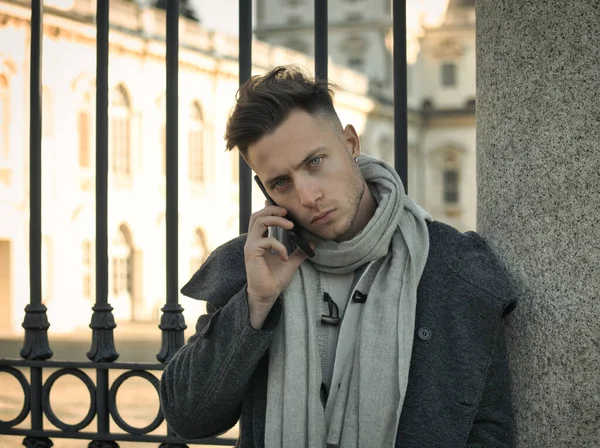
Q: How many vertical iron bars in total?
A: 6